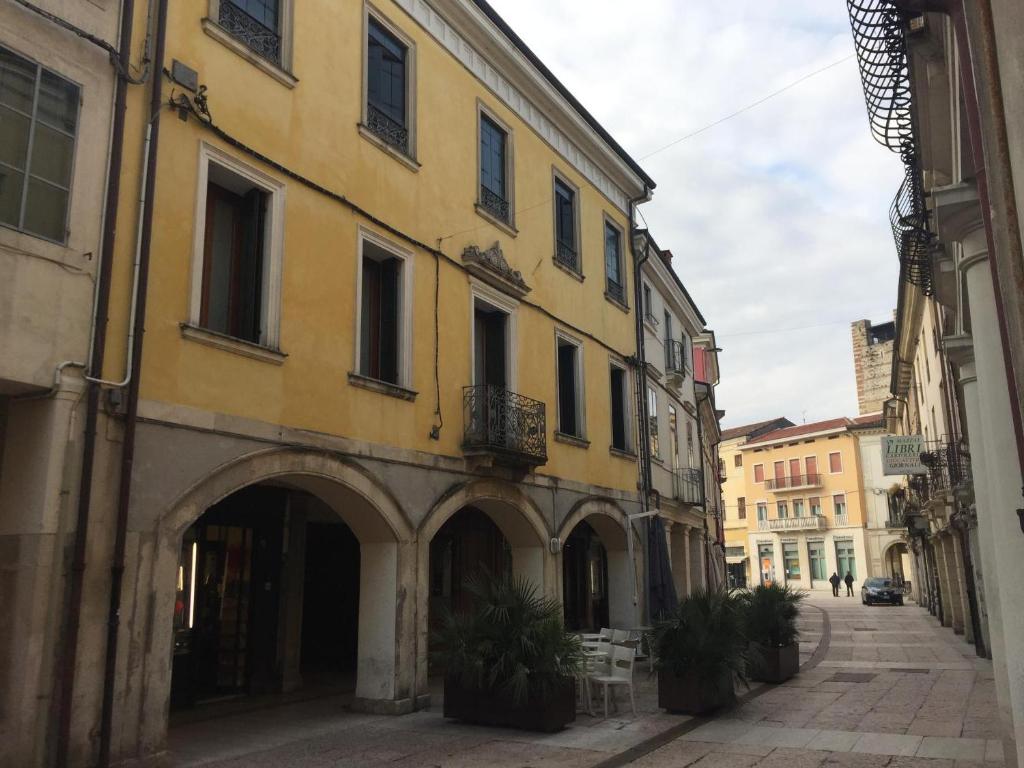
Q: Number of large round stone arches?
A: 3